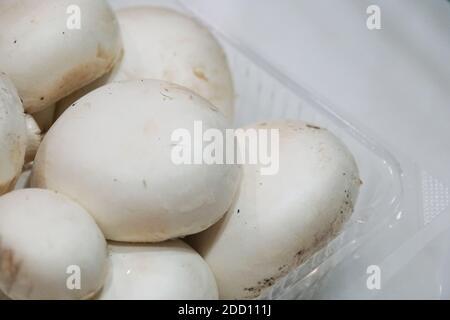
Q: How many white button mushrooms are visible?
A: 7